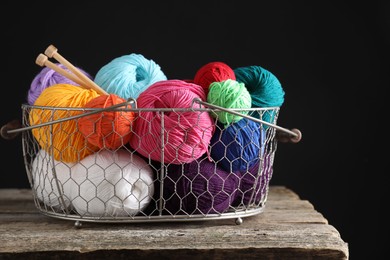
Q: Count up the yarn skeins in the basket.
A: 13